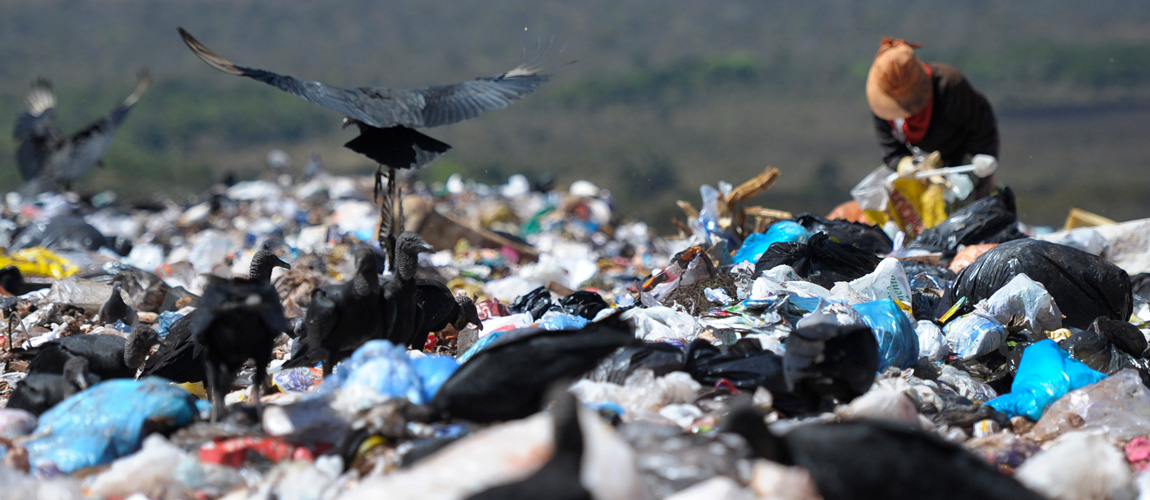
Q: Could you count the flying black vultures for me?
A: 2